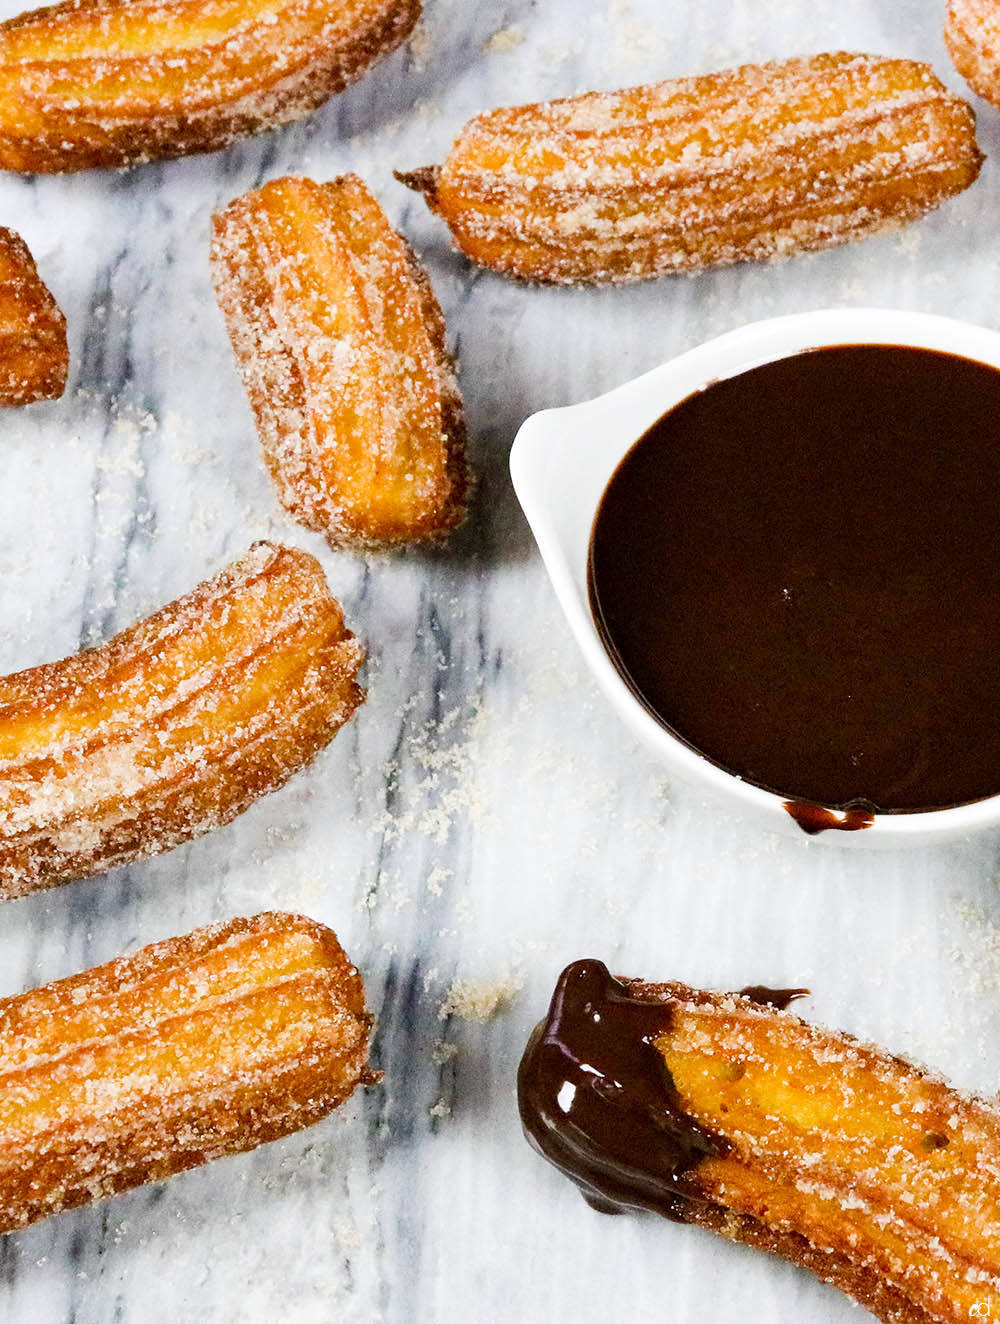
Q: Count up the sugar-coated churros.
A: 8